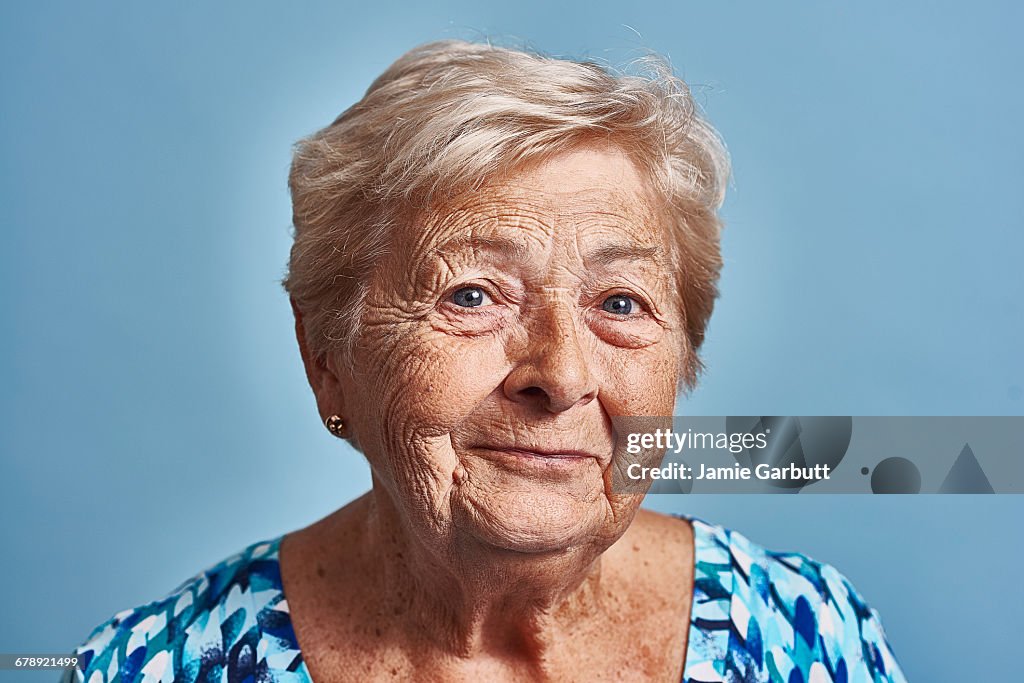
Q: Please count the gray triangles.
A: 1